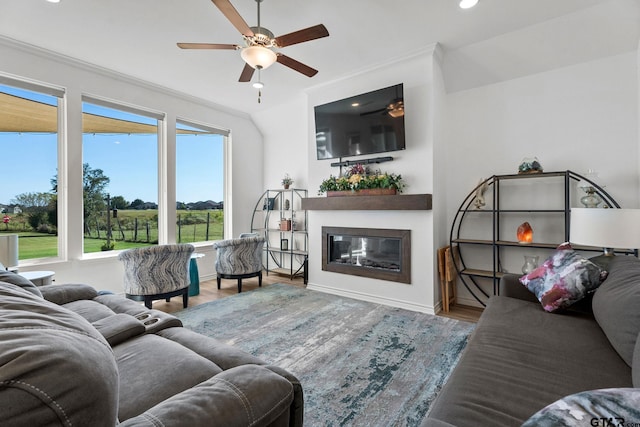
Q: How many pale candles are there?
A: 1